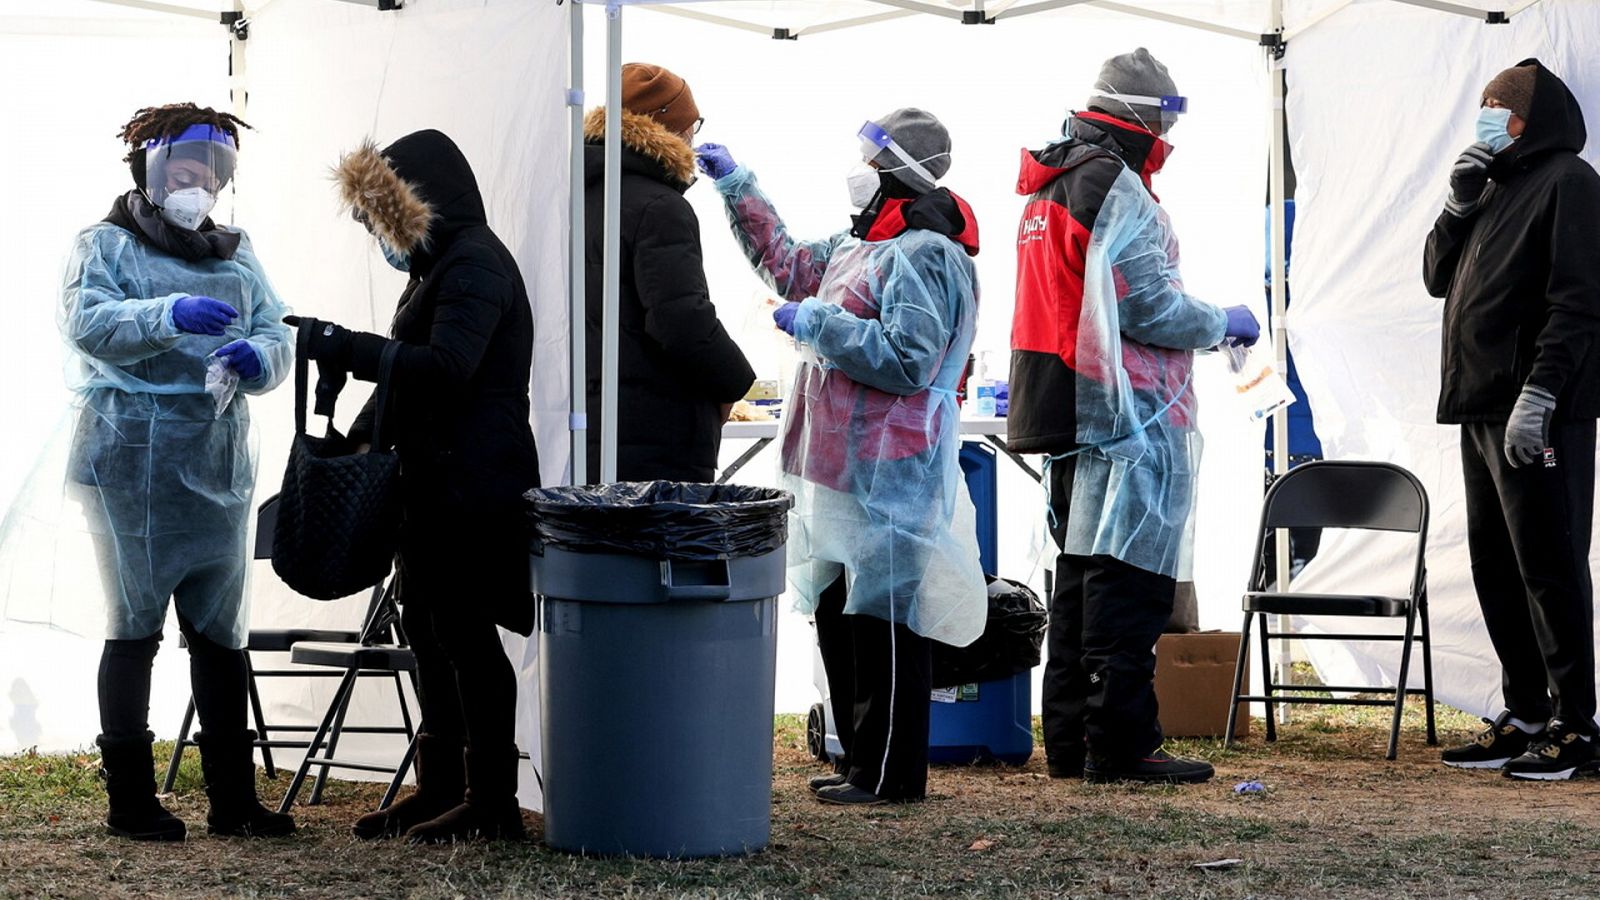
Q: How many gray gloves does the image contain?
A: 2